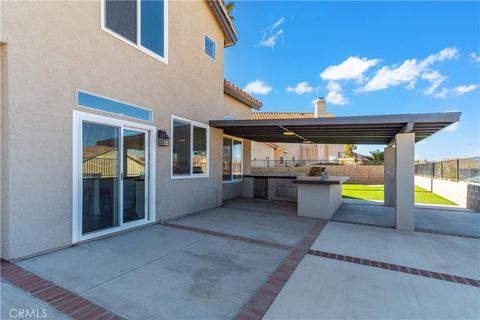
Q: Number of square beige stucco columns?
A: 2